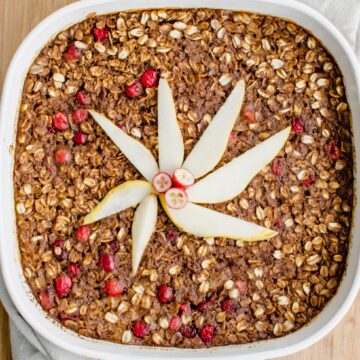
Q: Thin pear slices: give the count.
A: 7